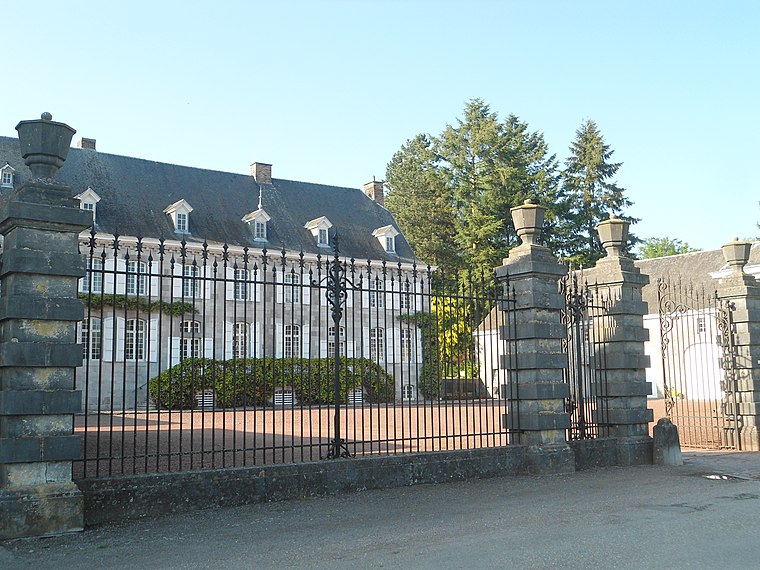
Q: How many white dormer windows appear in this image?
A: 6